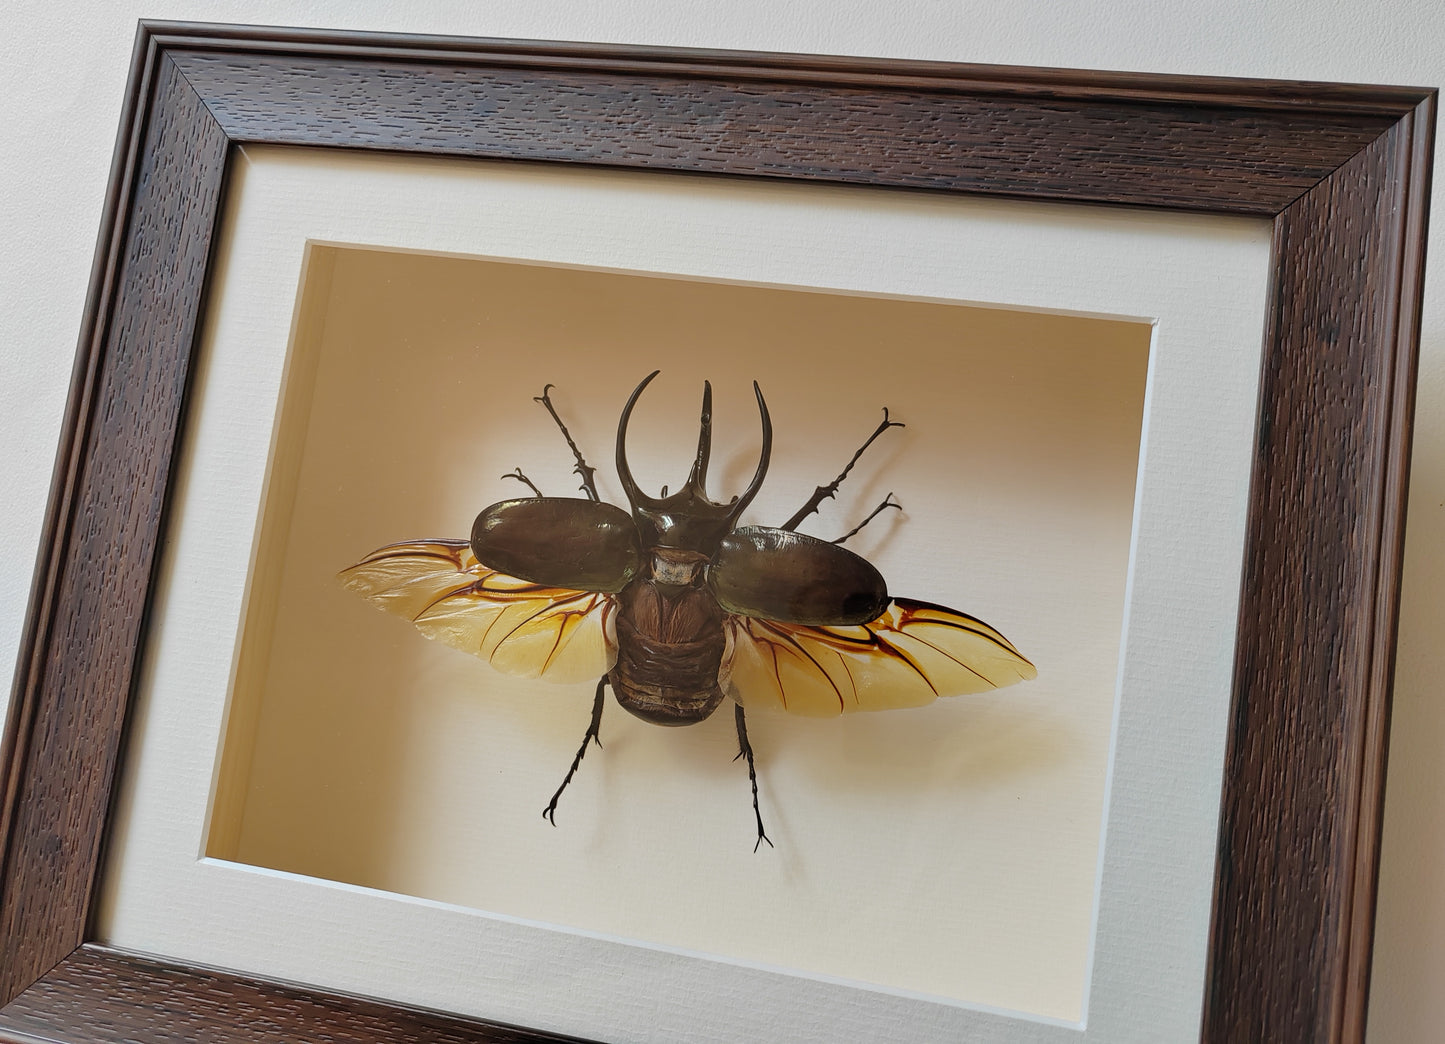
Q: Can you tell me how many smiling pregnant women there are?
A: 0